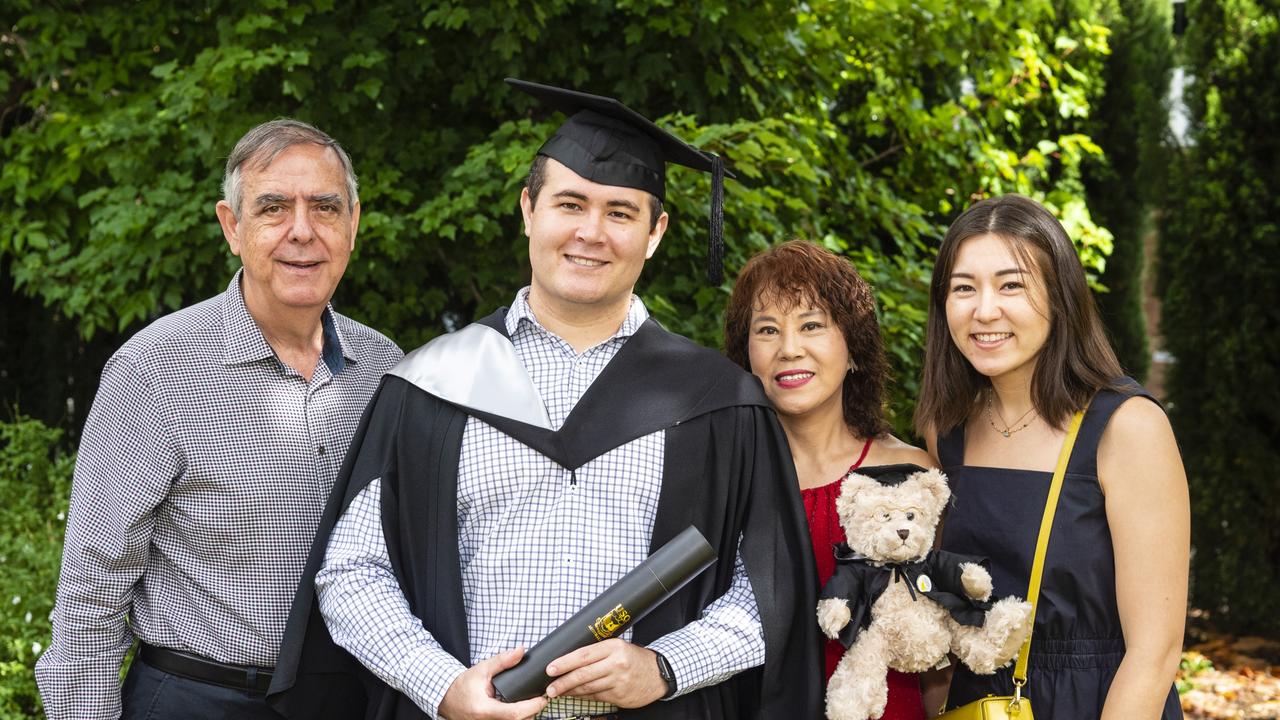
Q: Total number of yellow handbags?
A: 1